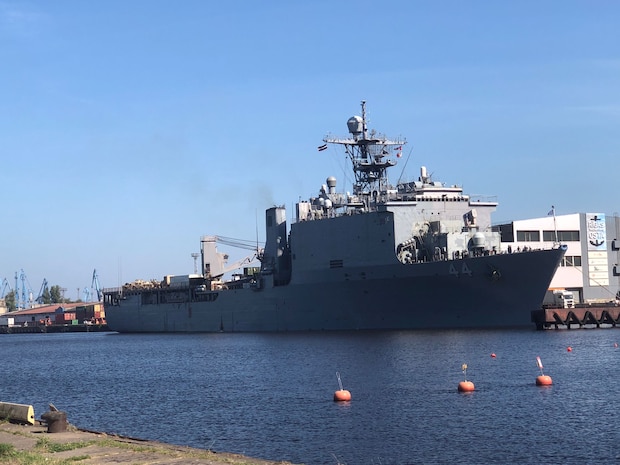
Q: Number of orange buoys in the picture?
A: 3